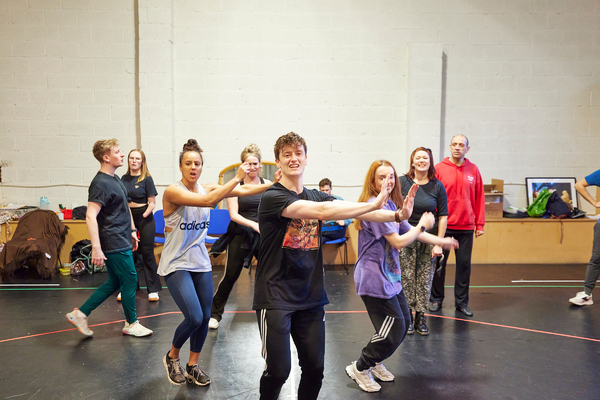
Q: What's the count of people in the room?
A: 10